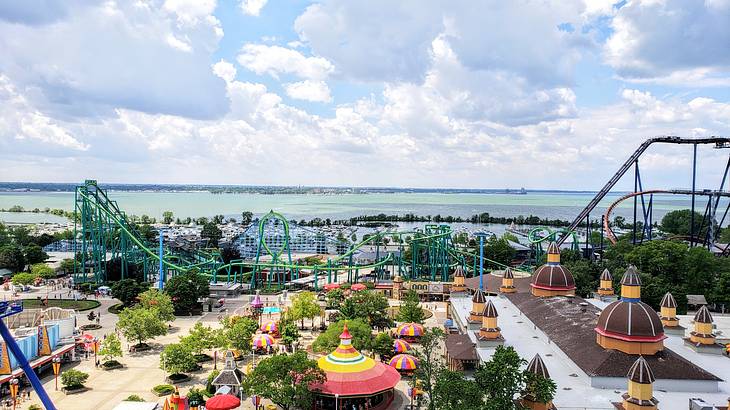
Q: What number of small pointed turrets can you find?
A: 9